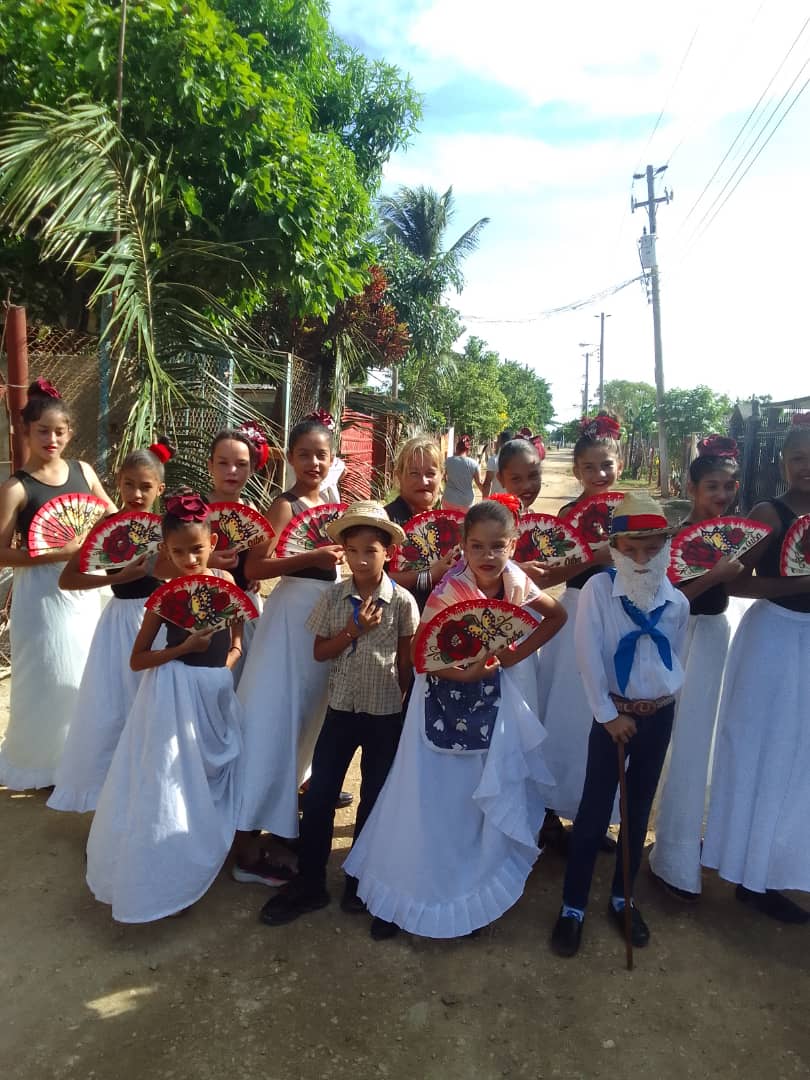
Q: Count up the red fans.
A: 11